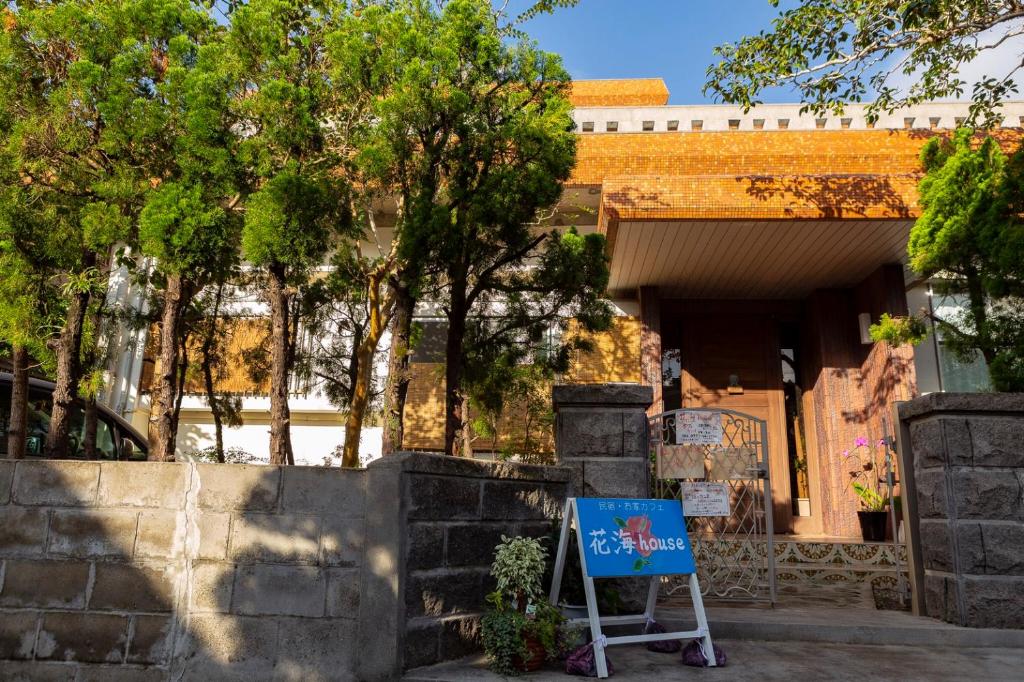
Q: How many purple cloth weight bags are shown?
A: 3